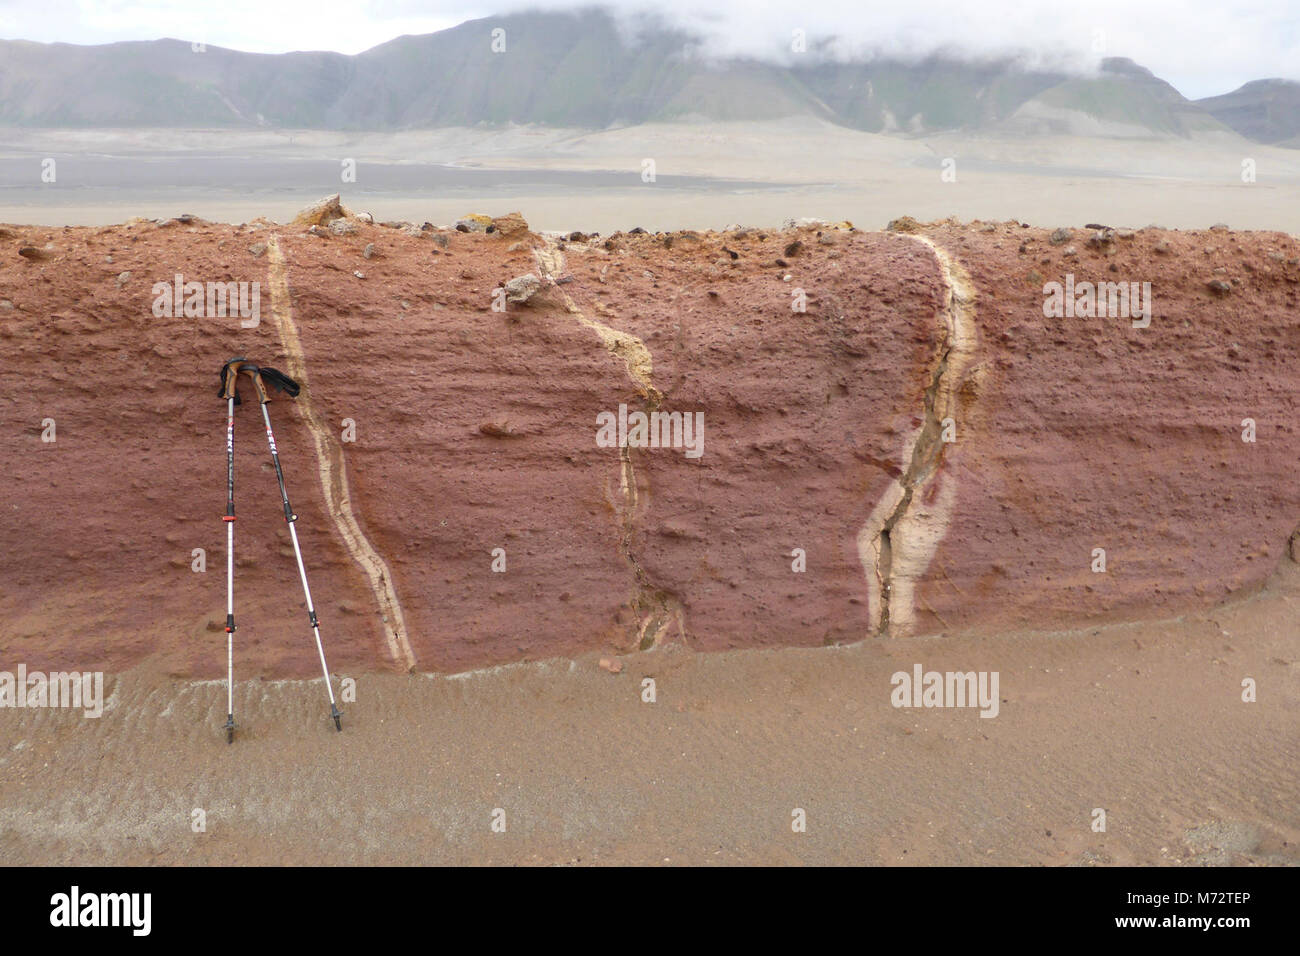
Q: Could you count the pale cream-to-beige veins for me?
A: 3